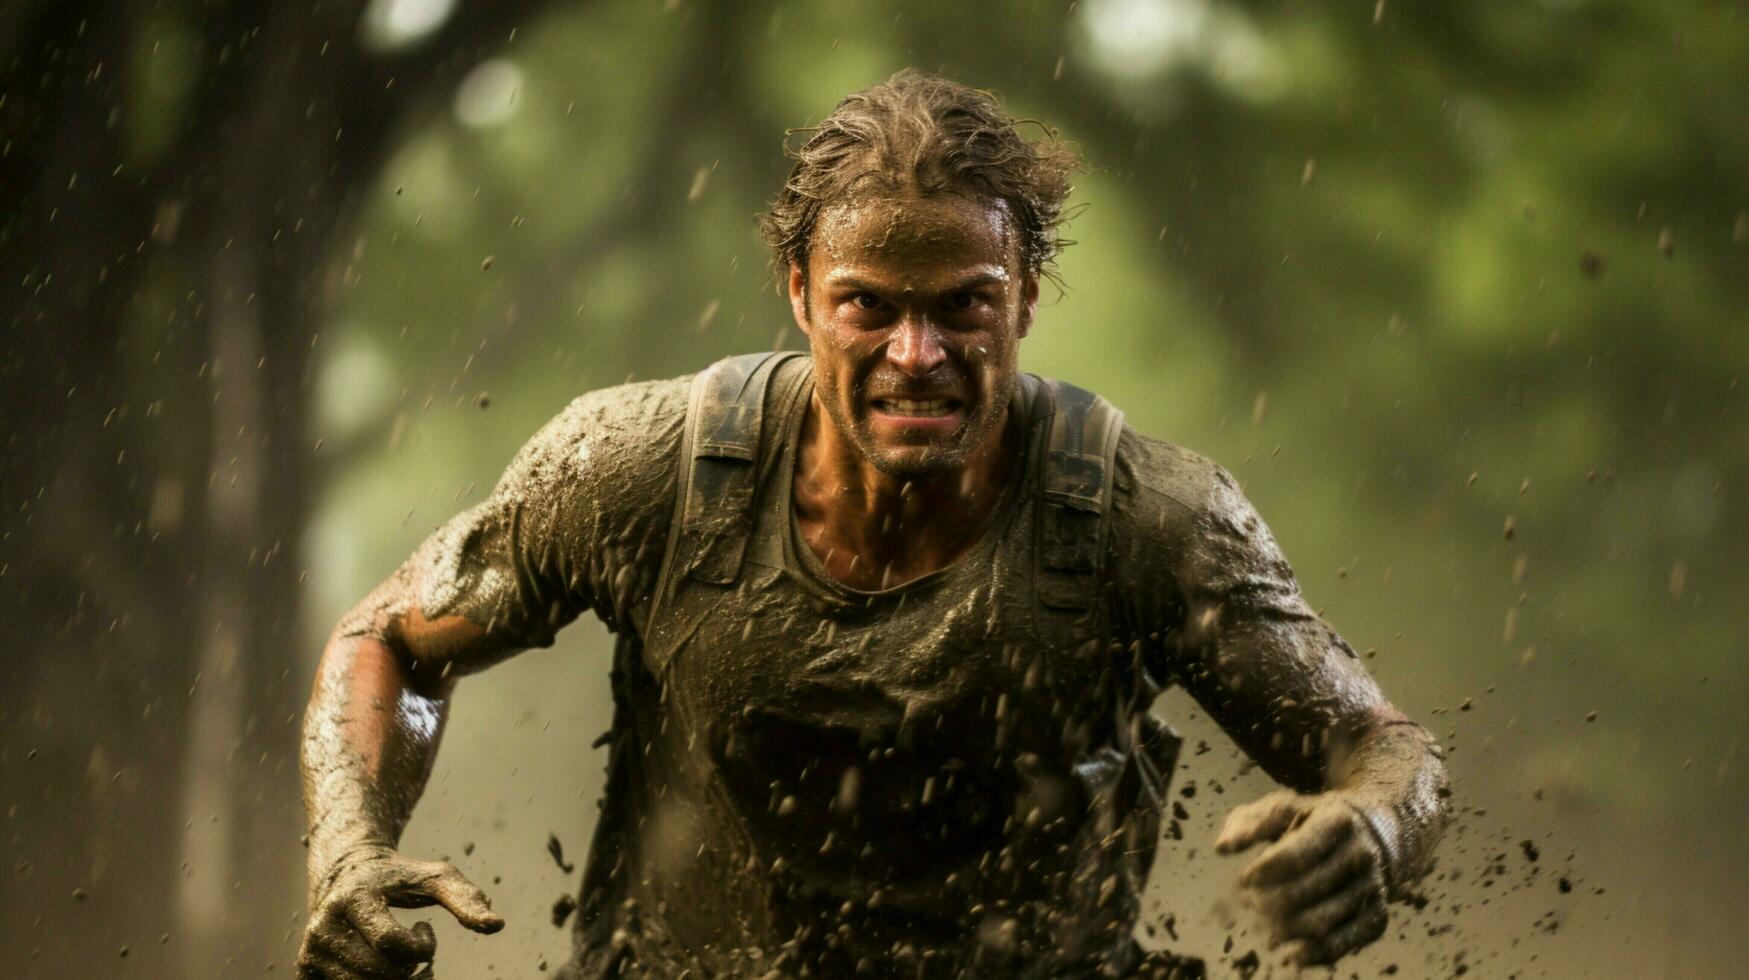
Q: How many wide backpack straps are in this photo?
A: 2